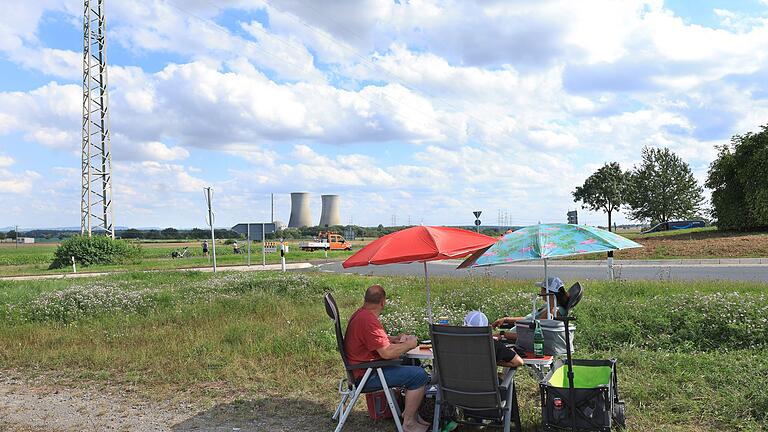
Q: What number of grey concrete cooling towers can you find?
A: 2